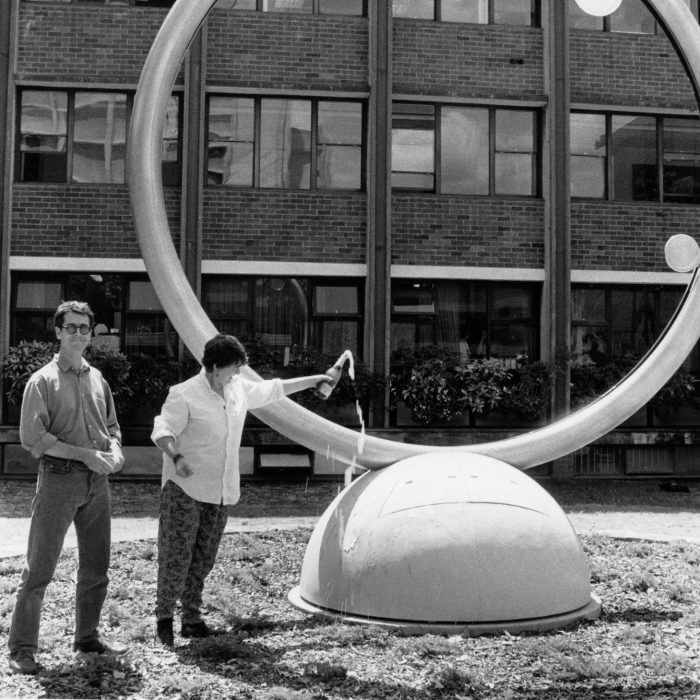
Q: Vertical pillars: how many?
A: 4